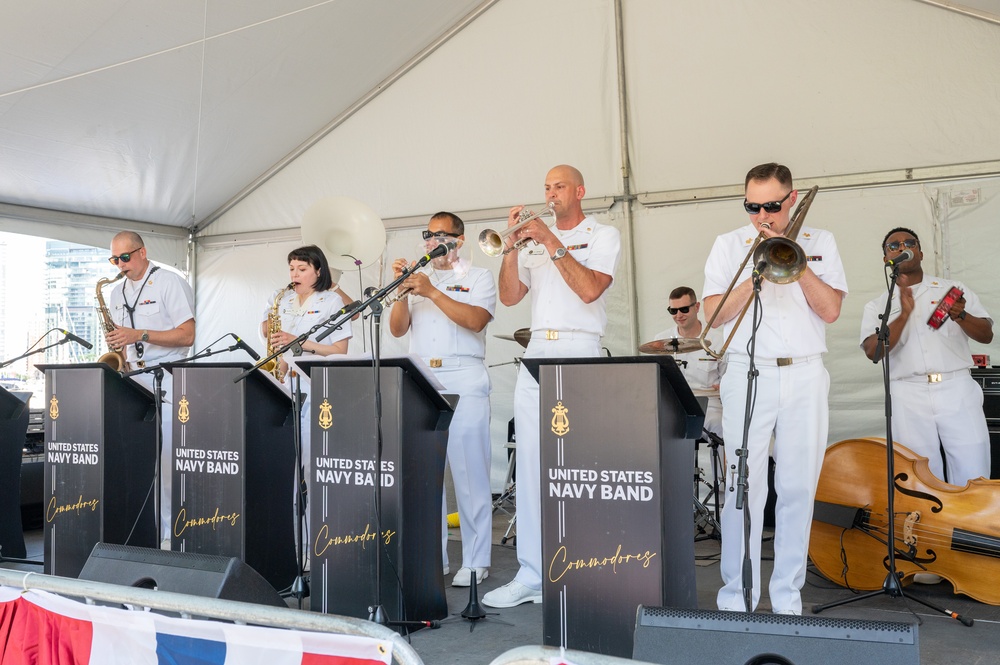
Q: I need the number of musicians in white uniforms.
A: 7